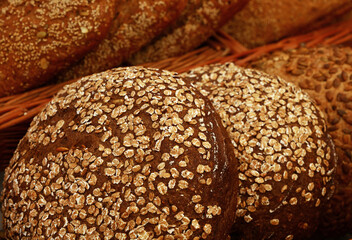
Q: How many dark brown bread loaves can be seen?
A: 2